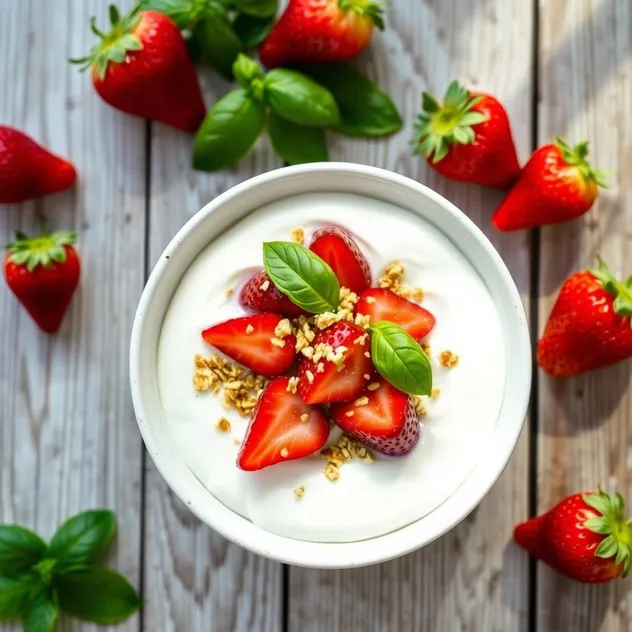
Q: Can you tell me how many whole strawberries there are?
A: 8